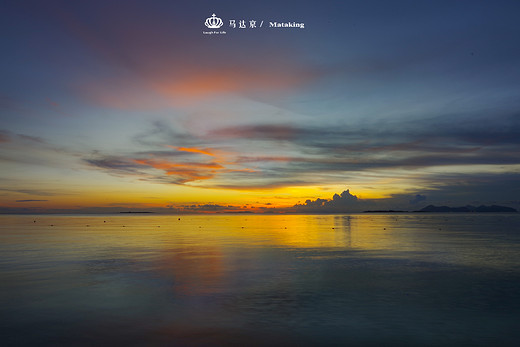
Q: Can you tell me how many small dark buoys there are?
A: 13